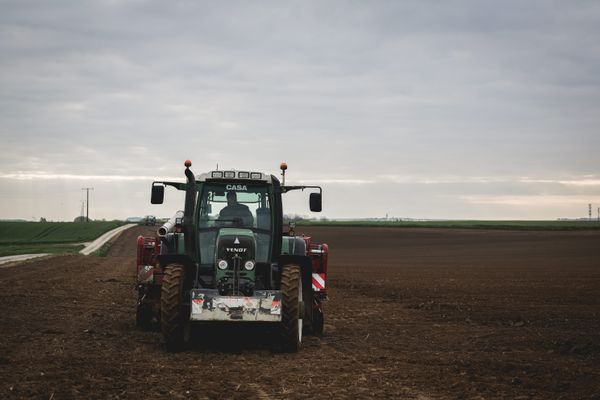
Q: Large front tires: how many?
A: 2